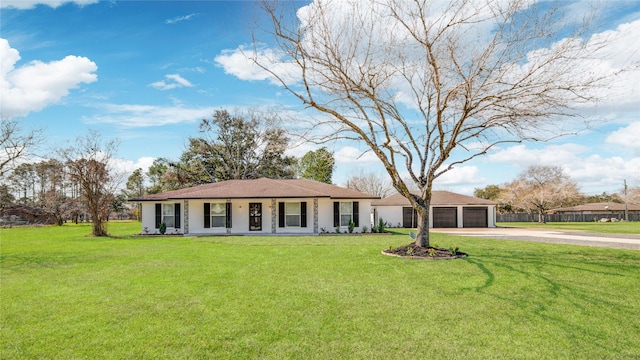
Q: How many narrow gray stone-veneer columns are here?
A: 4